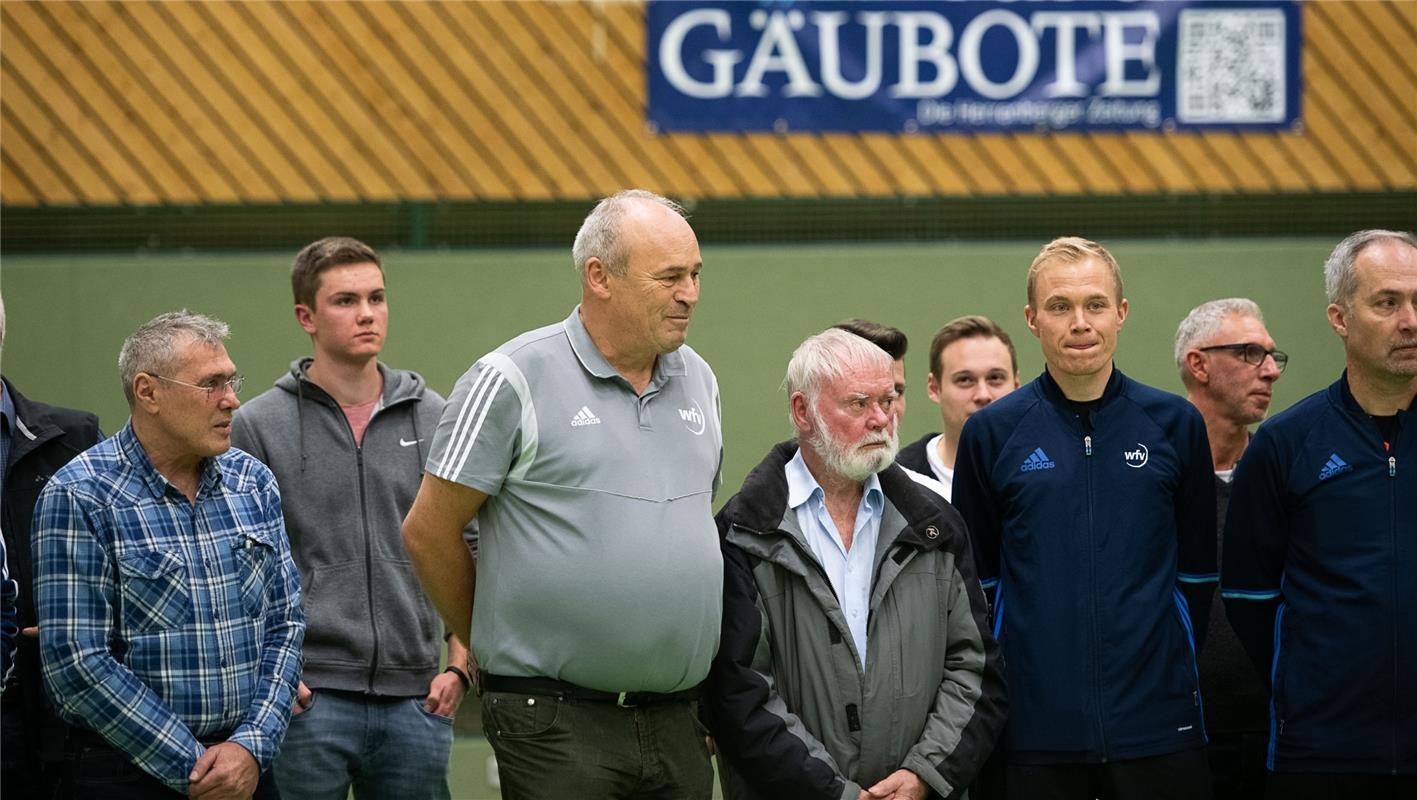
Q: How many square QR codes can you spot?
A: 1